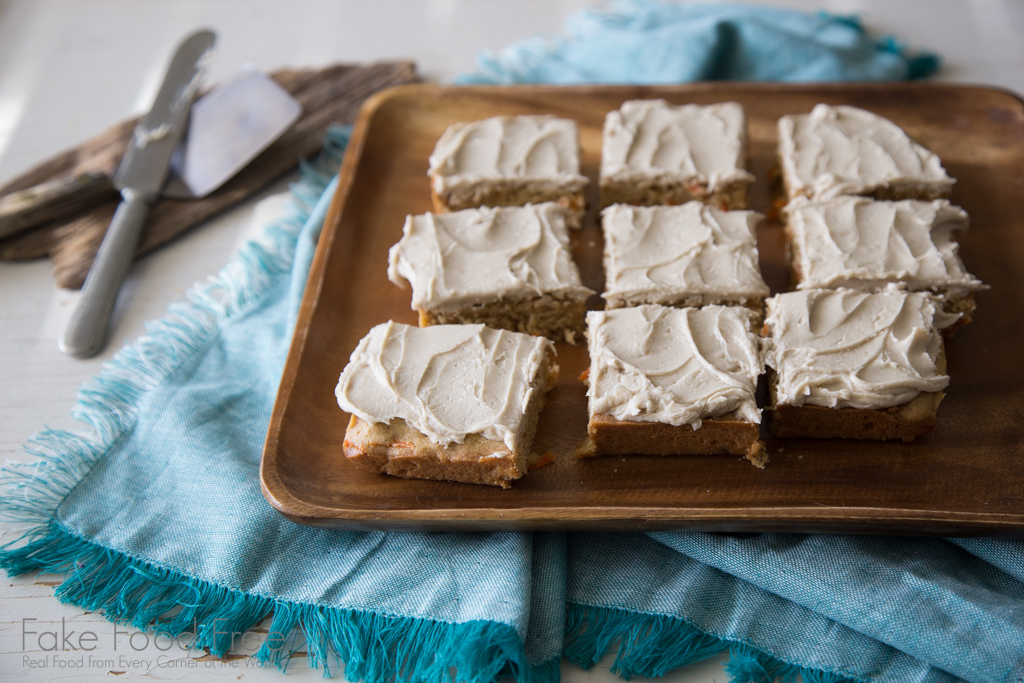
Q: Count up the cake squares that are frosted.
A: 9